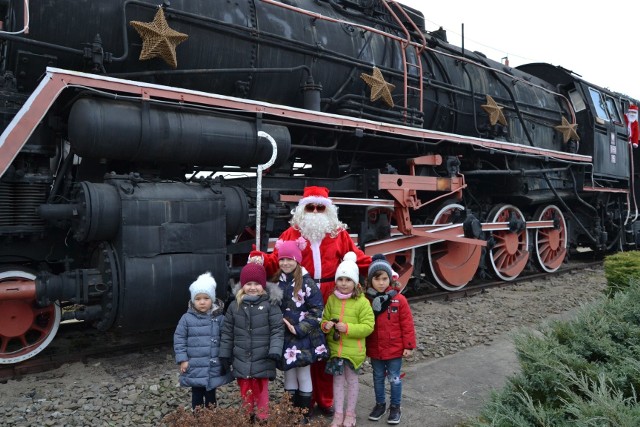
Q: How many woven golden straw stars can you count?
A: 4